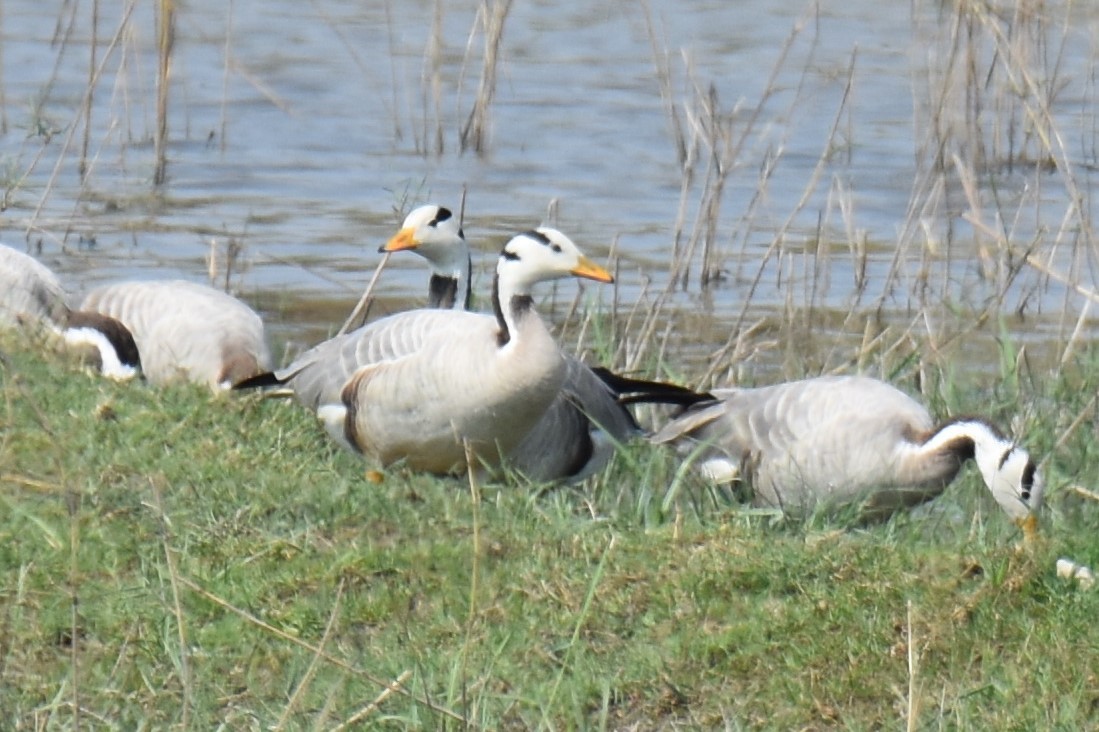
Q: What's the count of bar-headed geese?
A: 5